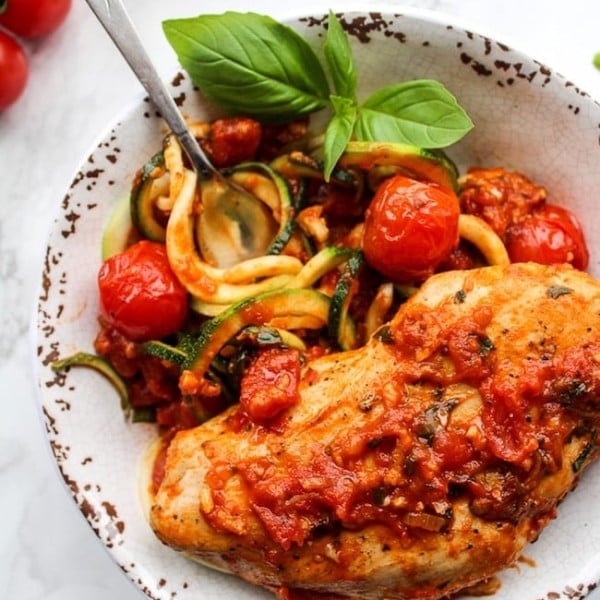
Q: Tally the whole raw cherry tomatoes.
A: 2